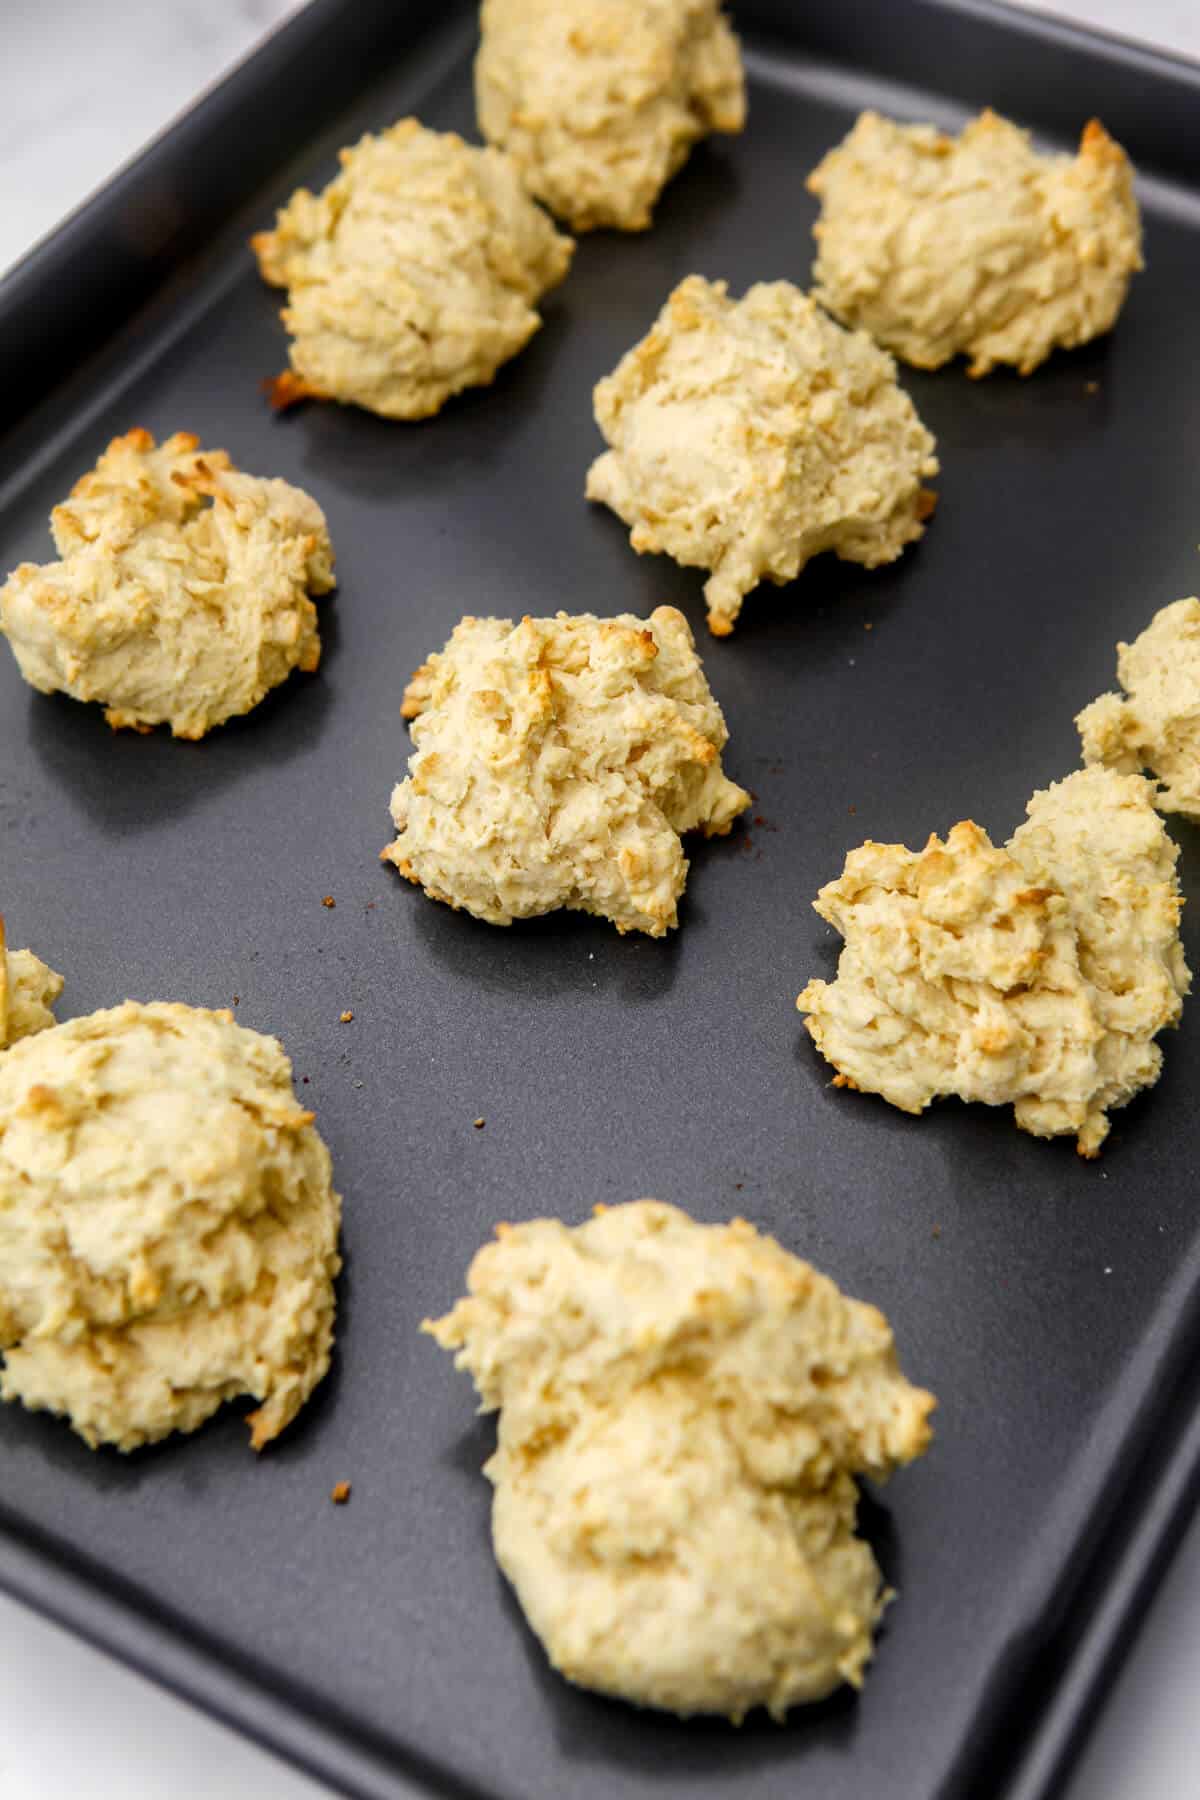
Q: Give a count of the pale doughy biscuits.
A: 11